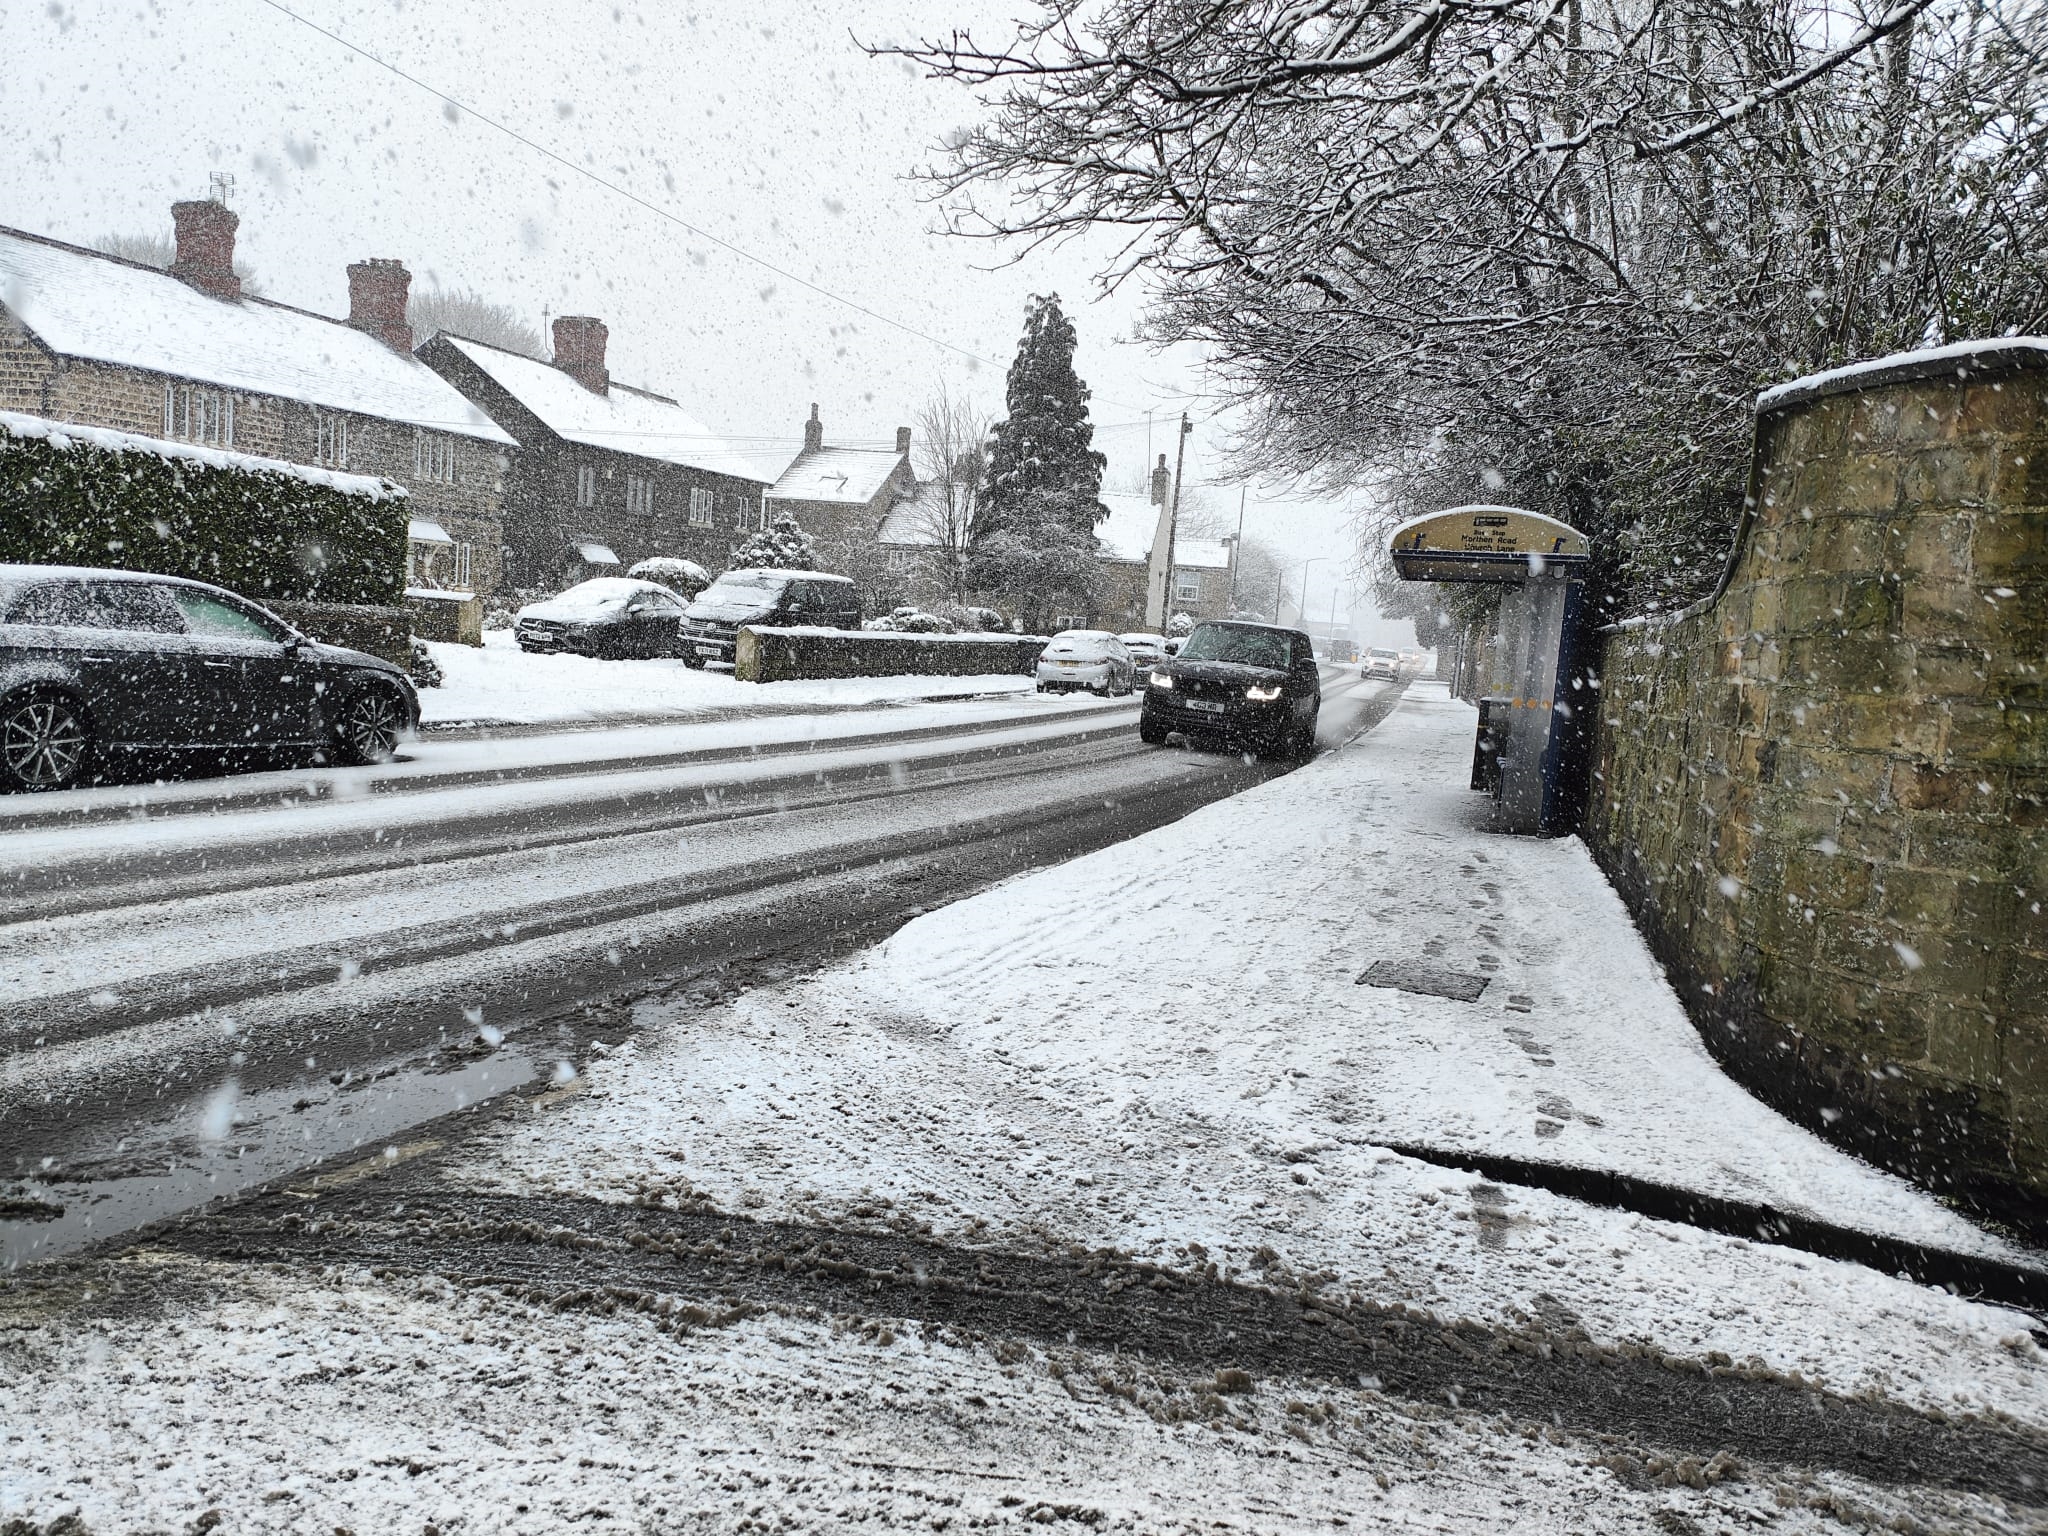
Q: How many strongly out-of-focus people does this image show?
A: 0